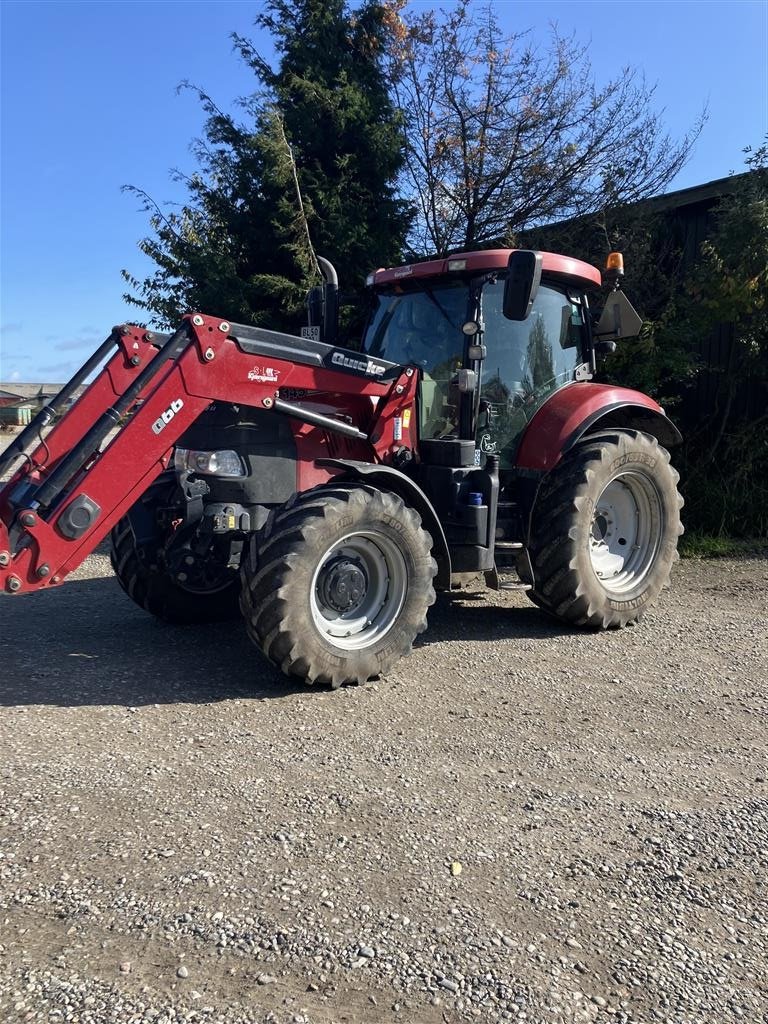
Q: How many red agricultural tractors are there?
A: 1